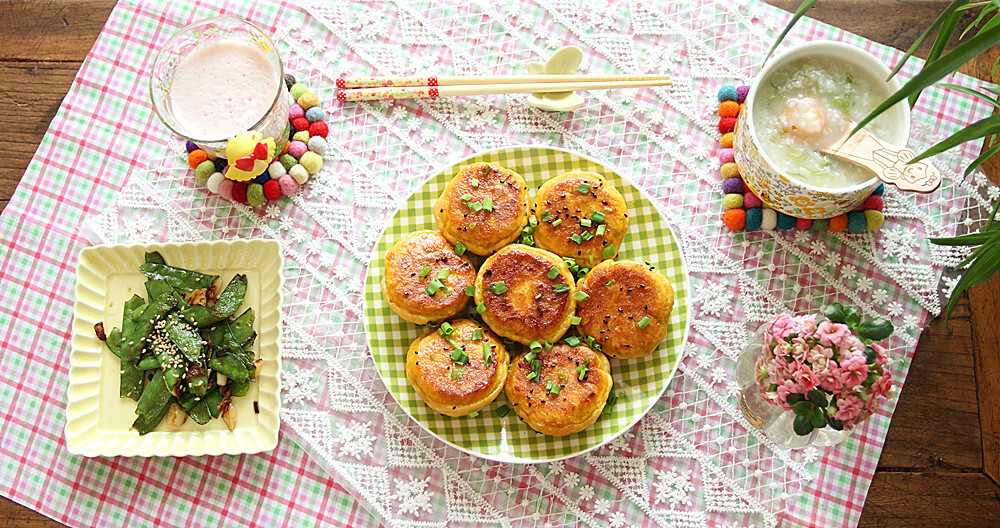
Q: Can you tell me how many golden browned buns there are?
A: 7